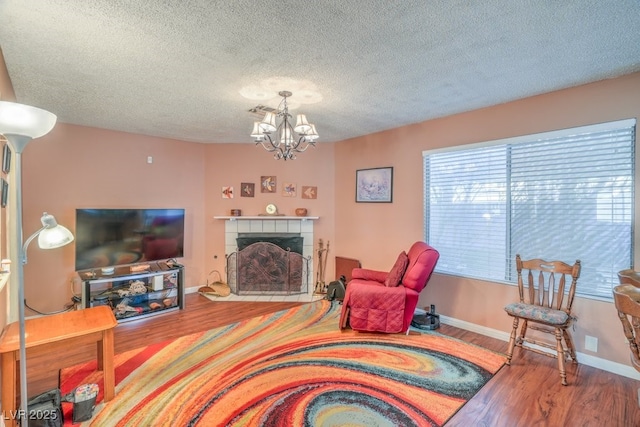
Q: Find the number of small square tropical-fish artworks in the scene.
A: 5